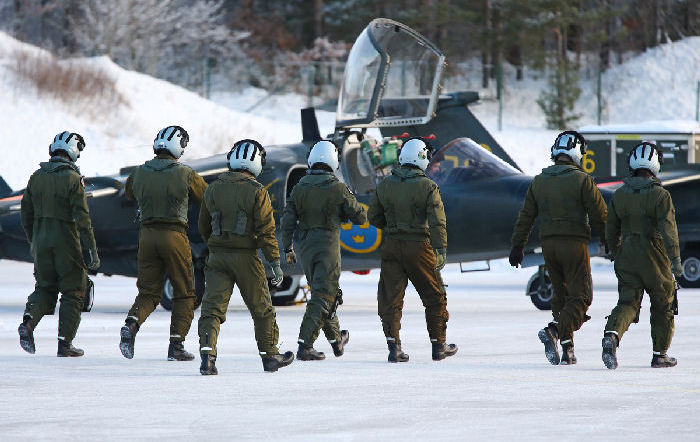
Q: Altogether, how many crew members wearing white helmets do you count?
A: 7